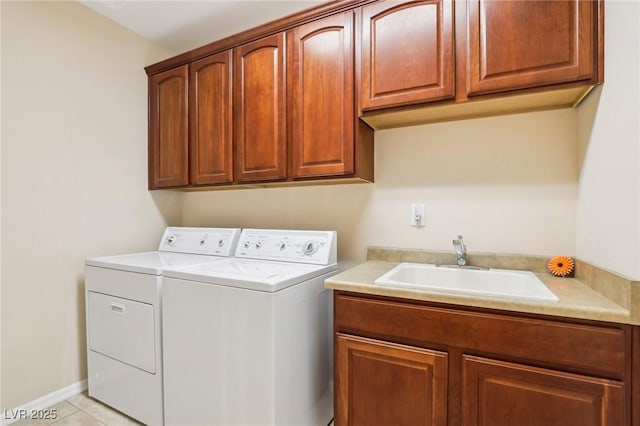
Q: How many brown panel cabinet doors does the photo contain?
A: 8